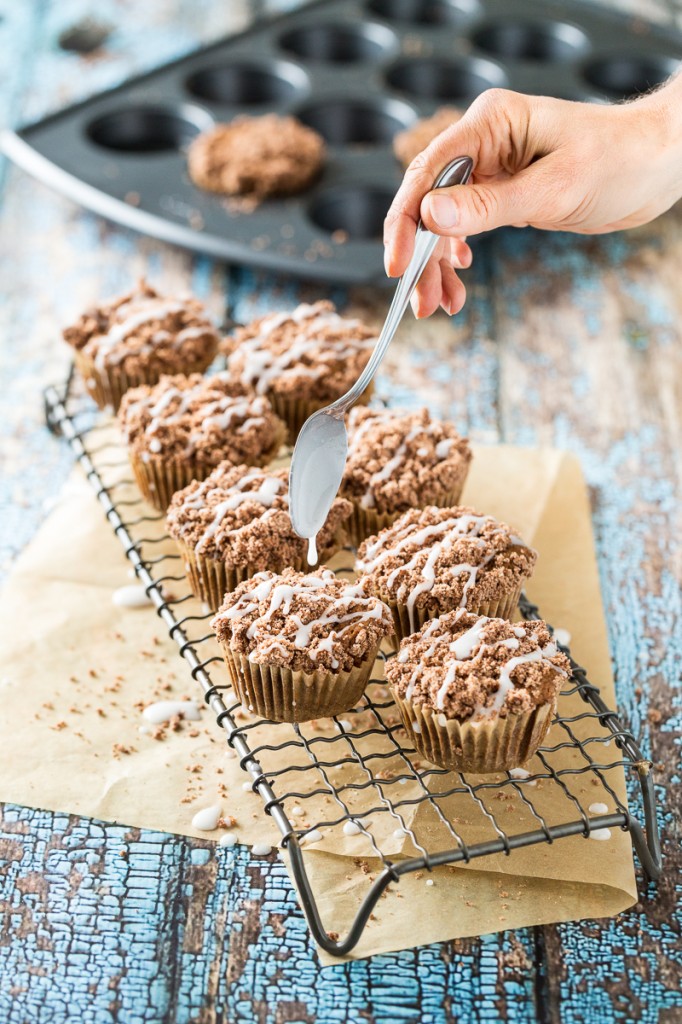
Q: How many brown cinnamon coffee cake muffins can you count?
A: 10